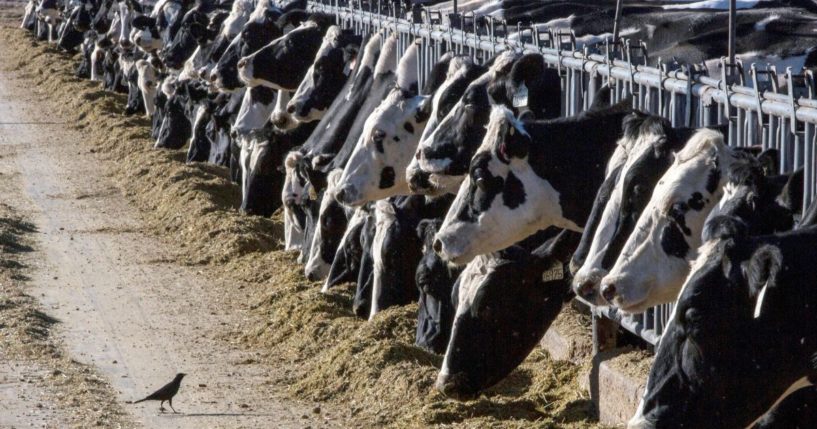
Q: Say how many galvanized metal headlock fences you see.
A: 1